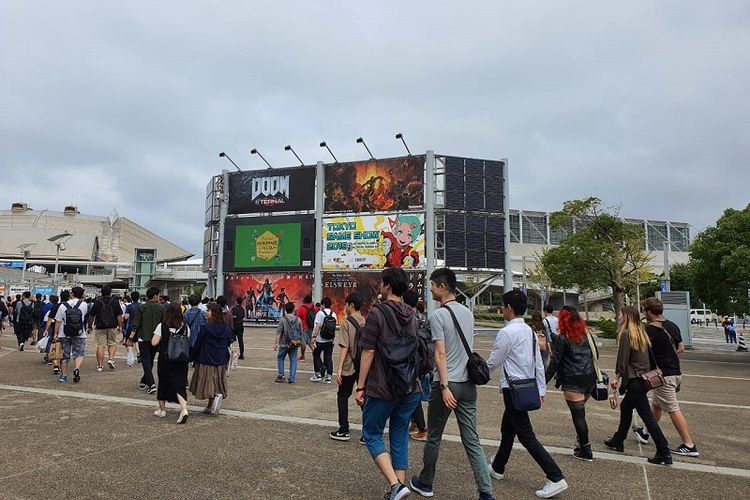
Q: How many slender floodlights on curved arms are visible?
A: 6